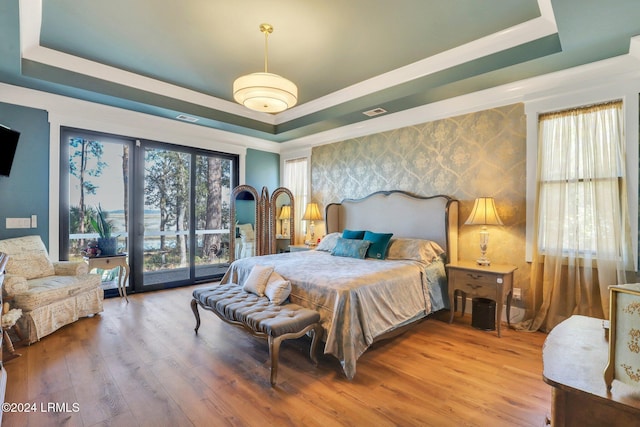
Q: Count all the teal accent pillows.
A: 3